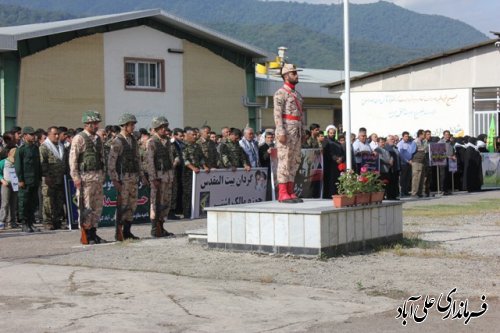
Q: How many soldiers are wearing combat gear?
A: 3